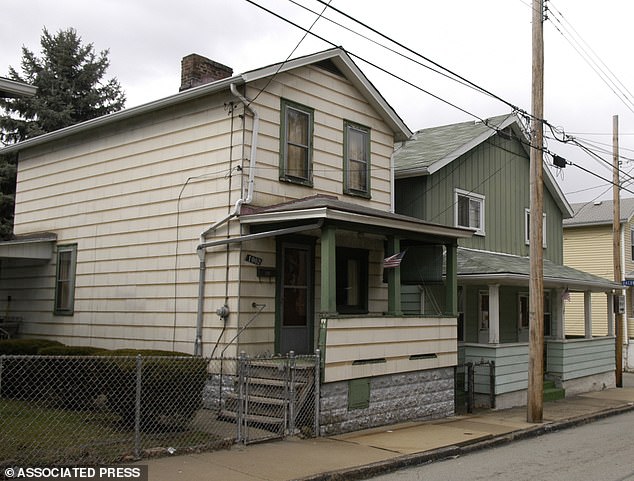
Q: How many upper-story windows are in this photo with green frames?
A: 2